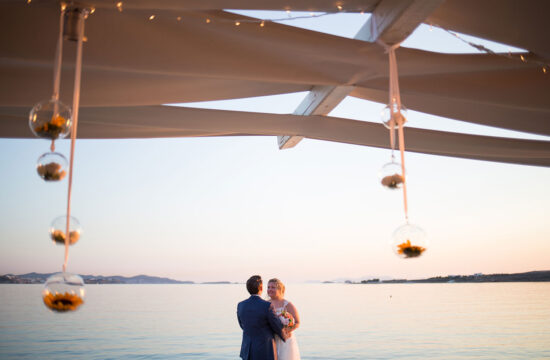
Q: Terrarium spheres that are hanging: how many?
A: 7